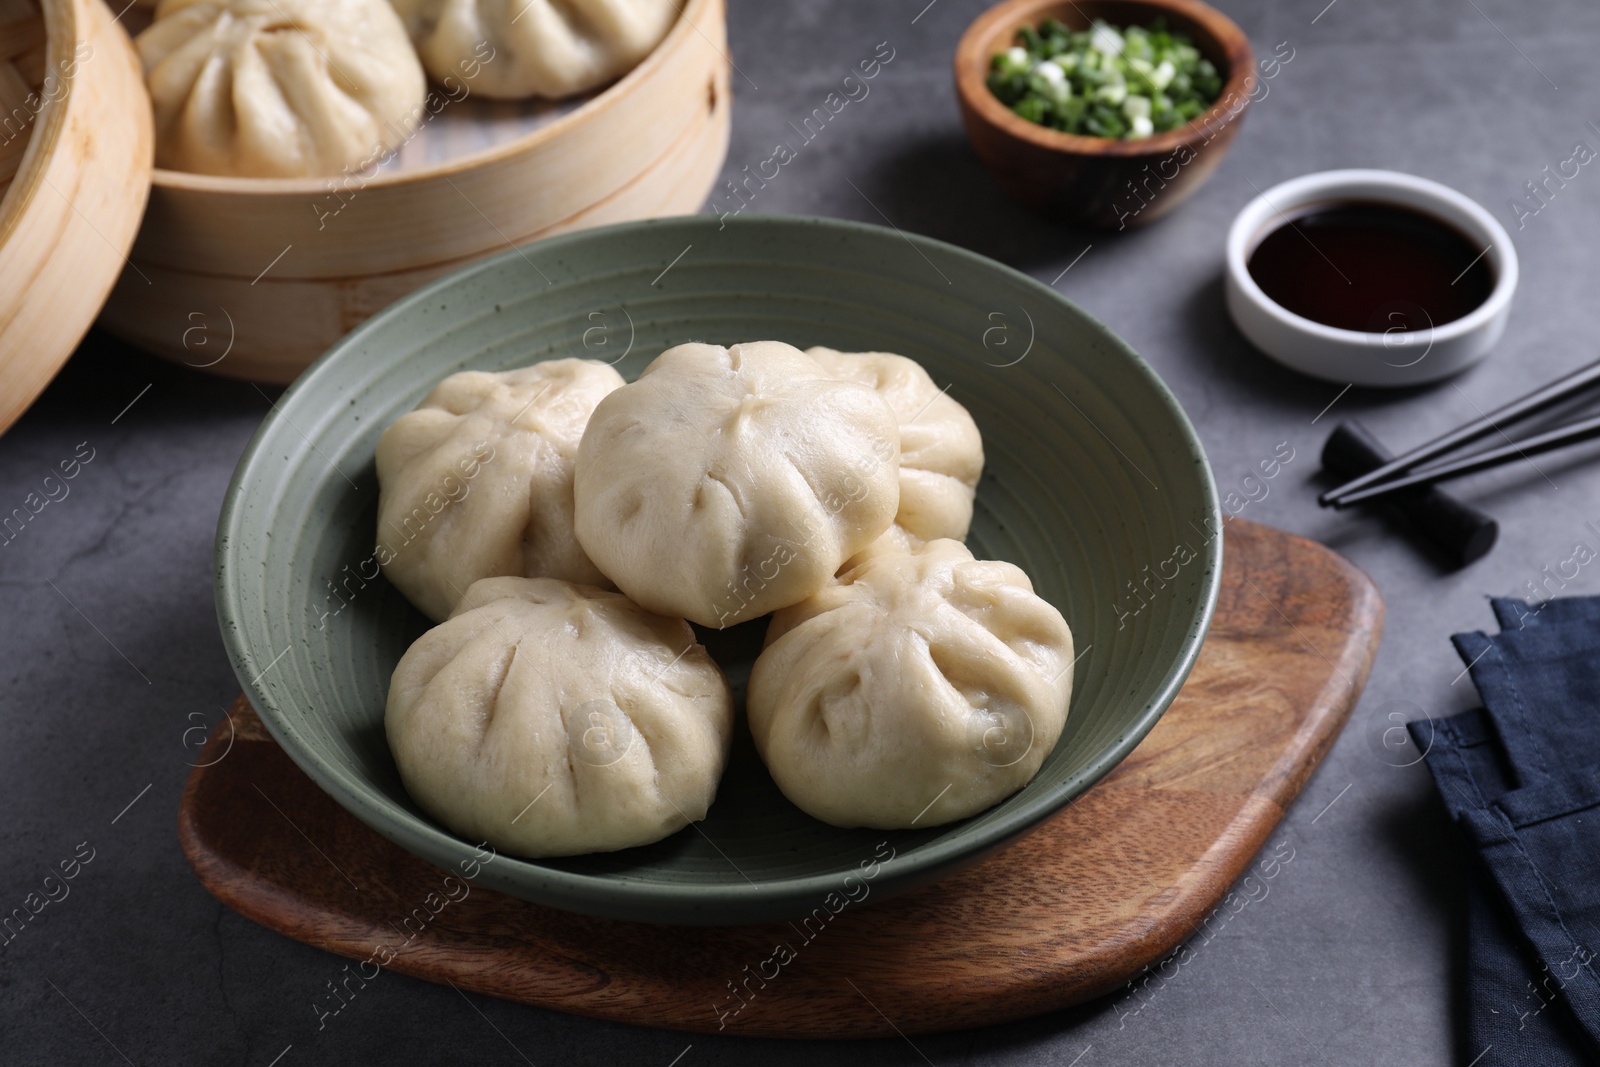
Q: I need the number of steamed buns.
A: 7